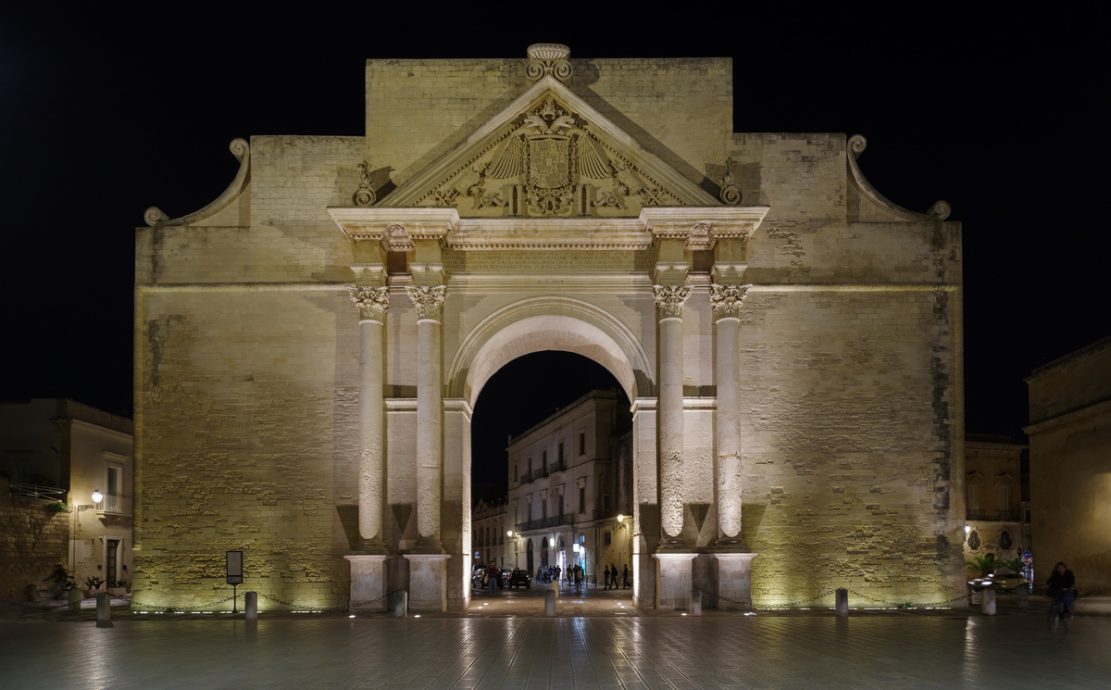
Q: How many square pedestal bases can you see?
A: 4